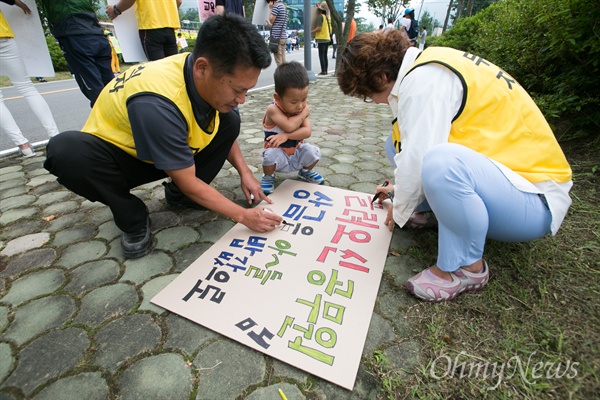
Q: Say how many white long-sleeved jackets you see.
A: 1